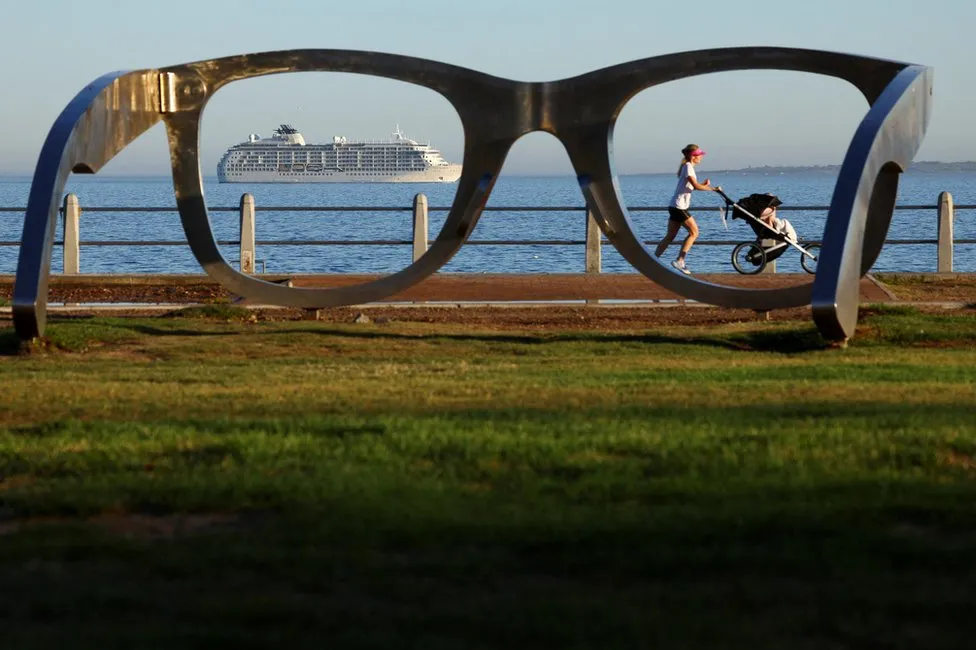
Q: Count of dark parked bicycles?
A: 0